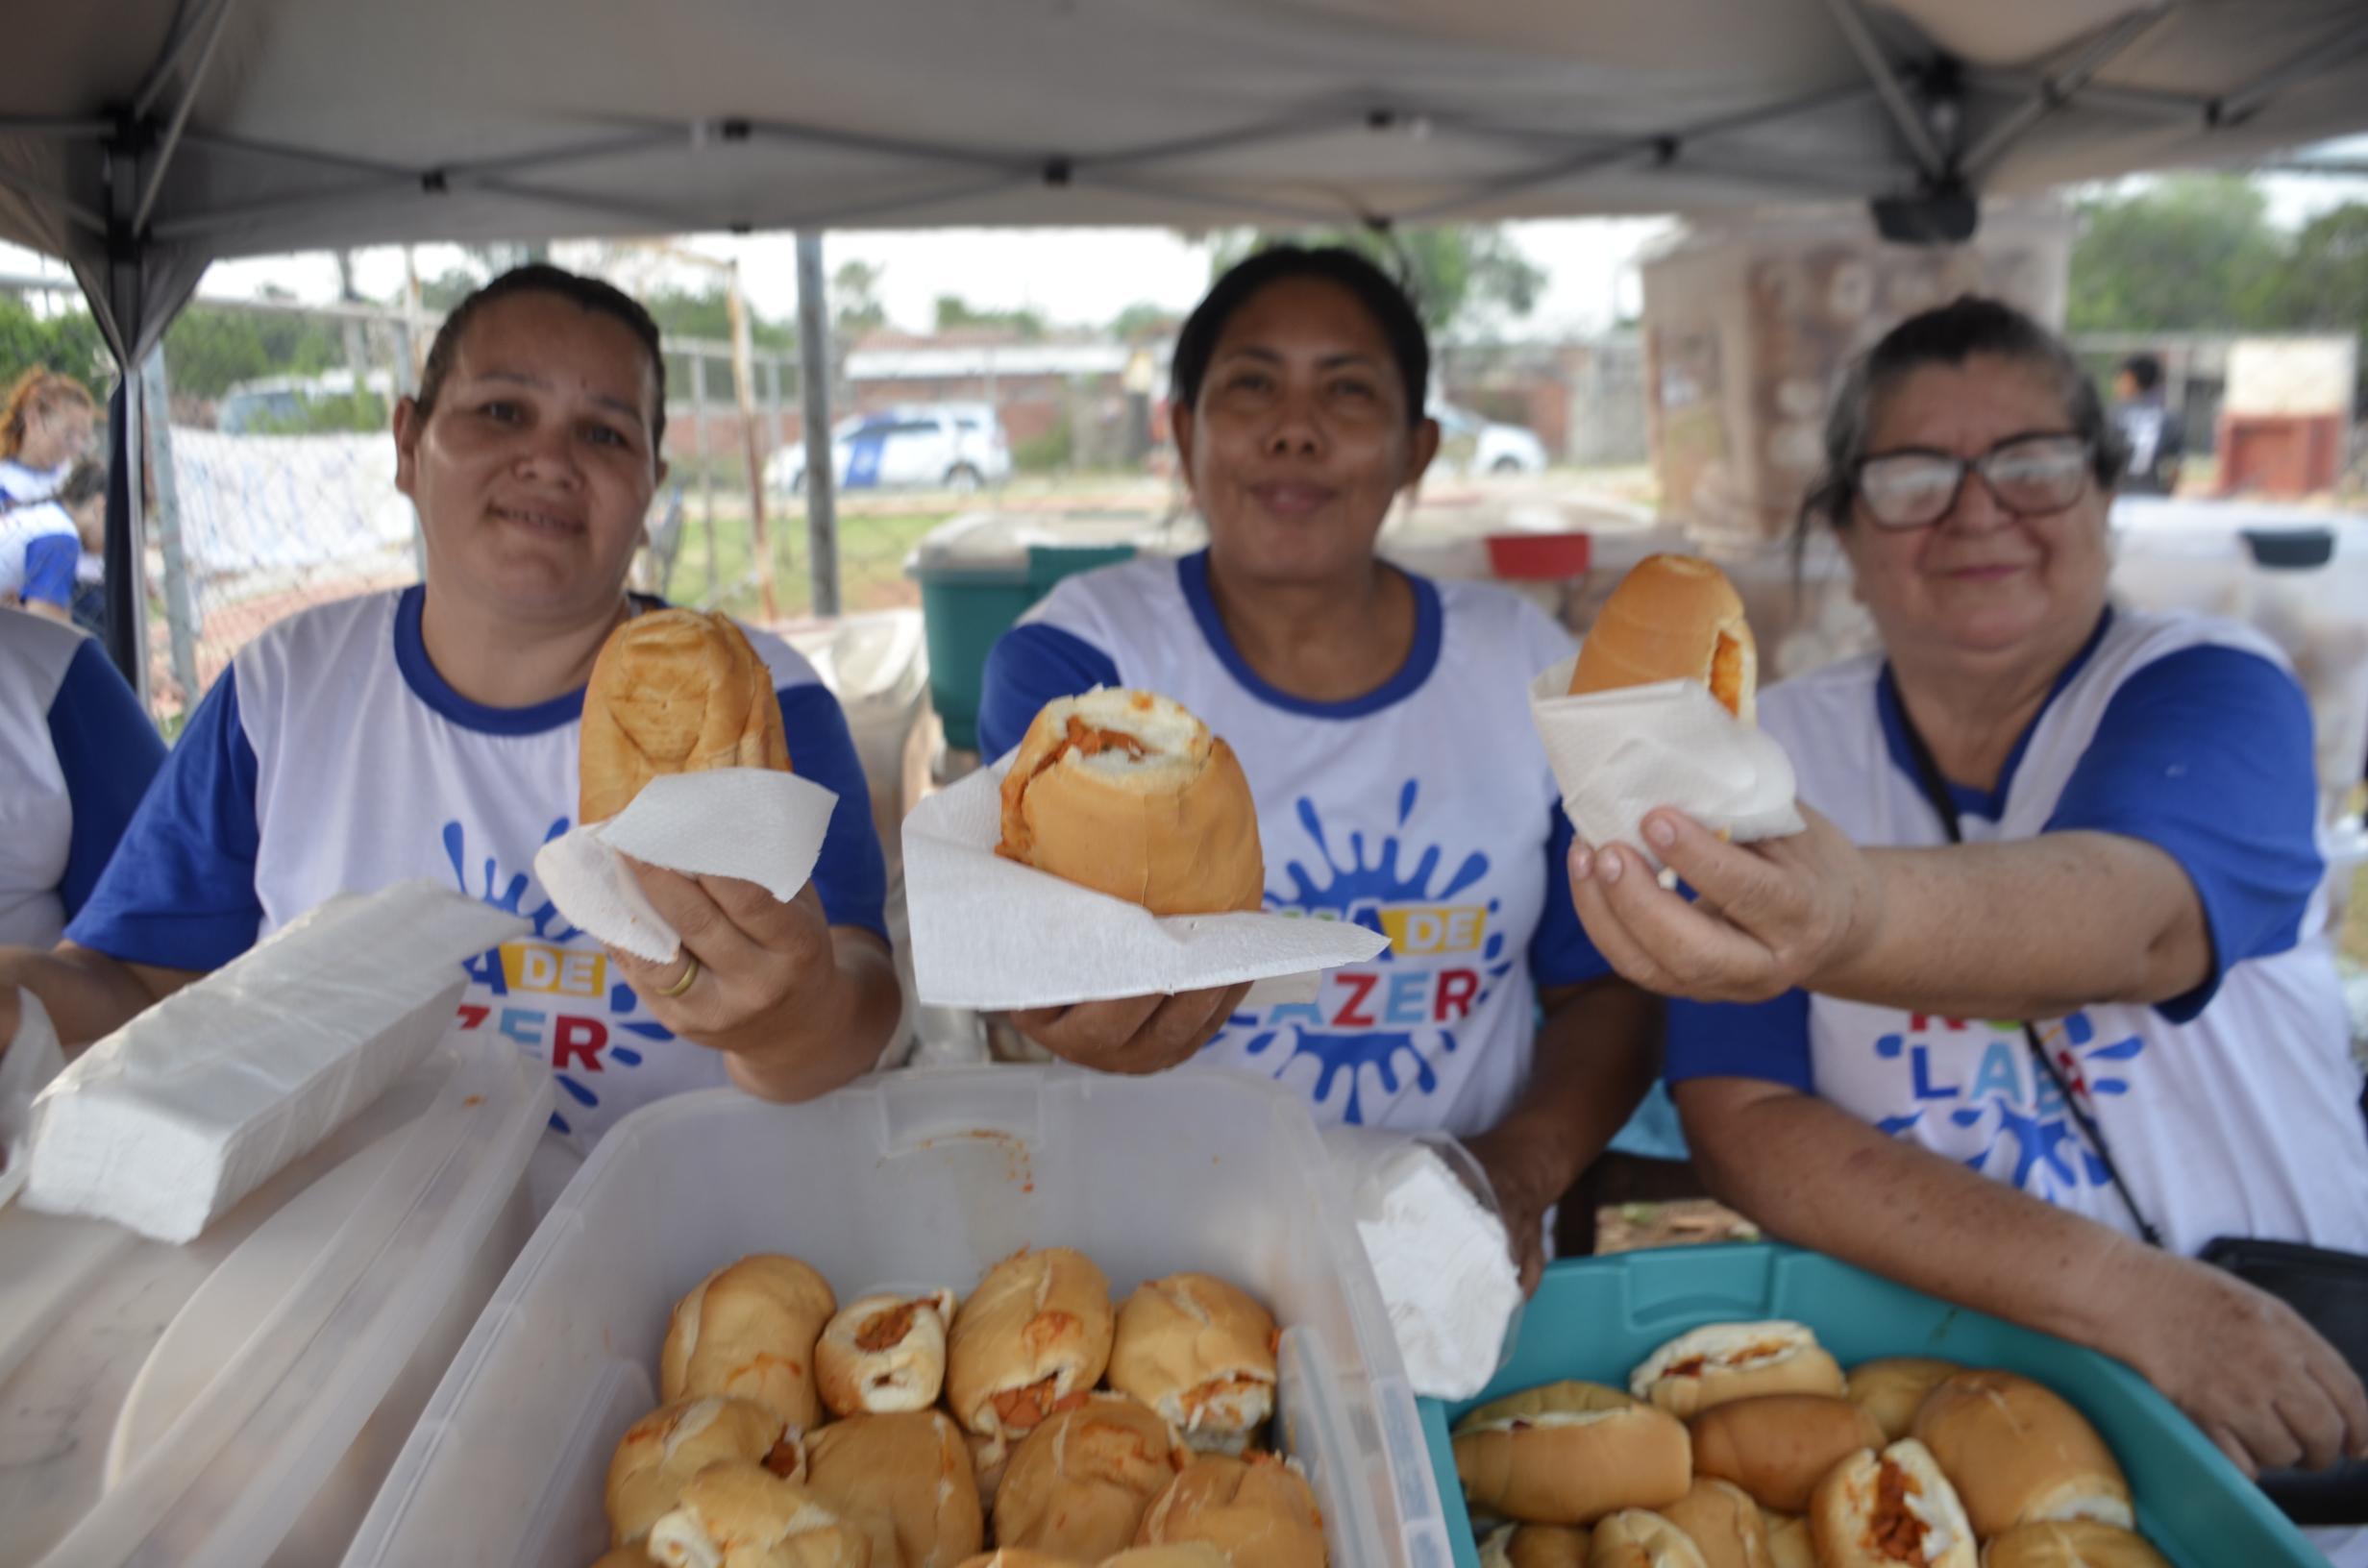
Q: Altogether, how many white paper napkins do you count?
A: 3